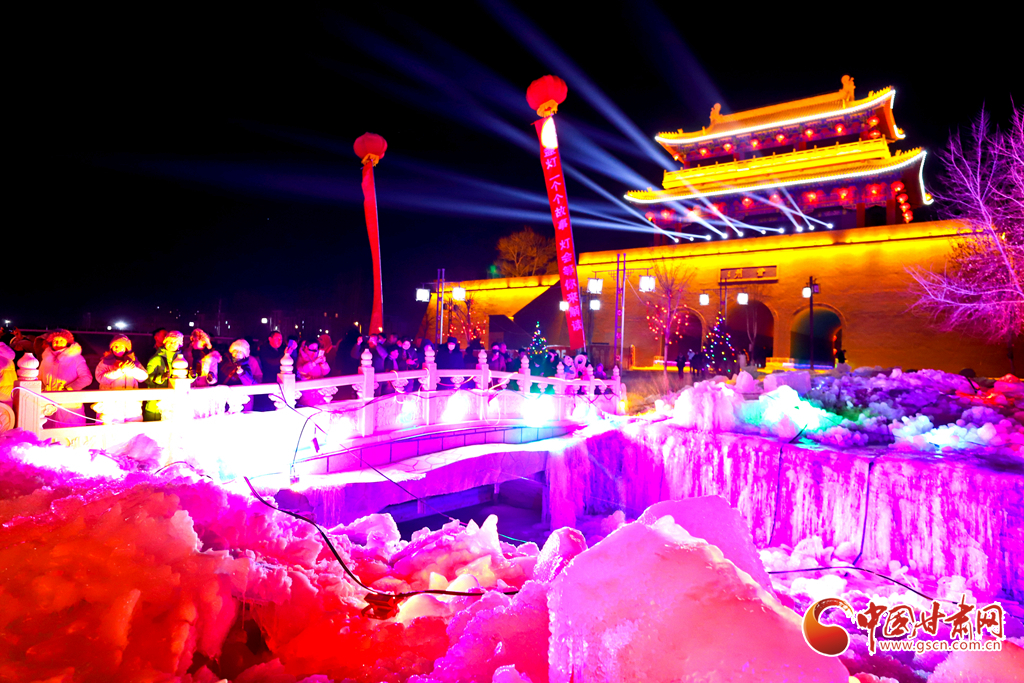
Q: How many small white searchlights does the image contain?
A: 10